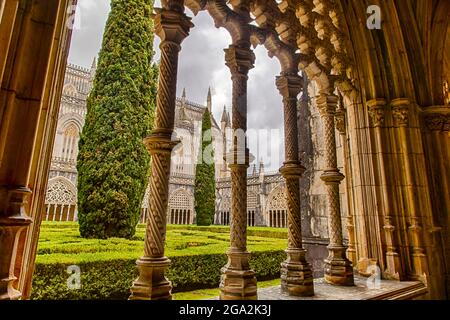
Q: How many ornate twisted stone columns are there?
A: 4